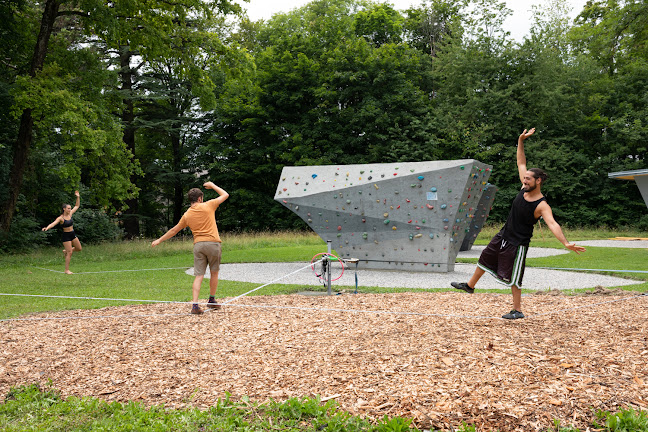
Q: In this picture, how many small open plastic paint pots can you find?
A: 0